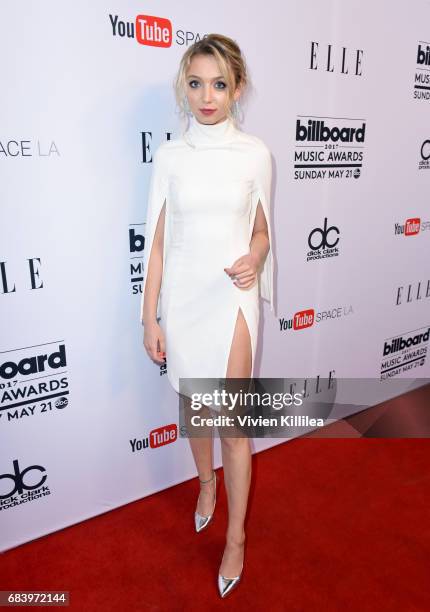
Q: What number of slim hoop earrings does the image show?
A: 0